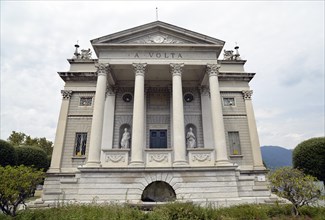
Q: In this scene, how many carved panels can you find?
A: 3